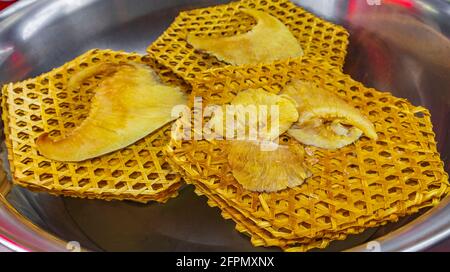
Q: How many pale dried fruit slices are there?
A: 5